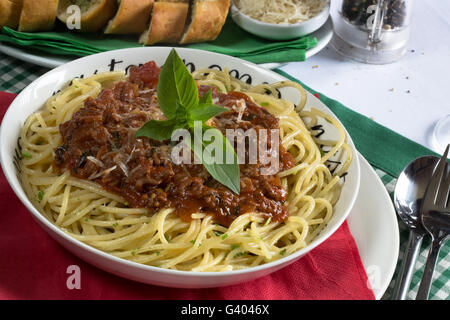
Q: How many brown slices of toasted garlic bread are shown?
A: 6